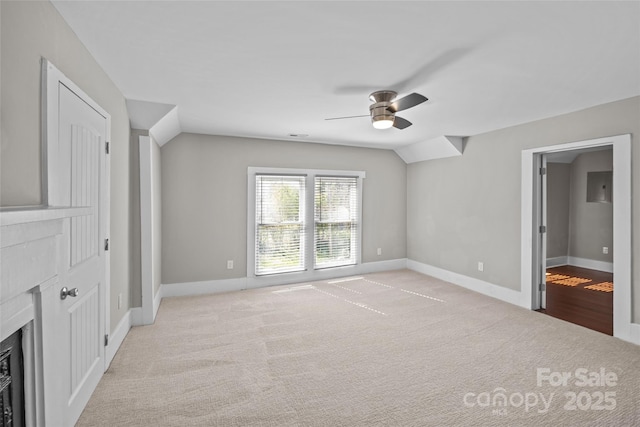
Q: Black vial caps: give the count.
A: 0